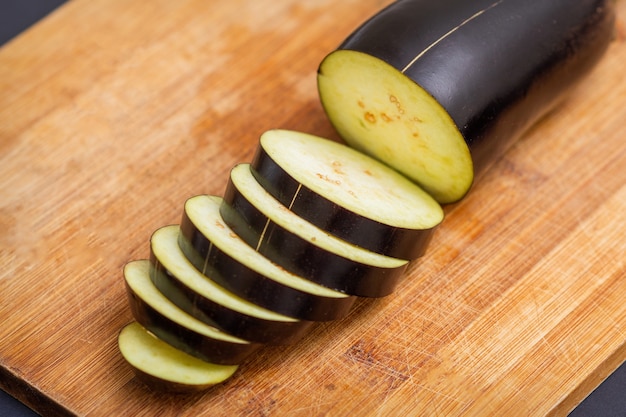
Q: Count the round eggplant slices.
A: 6